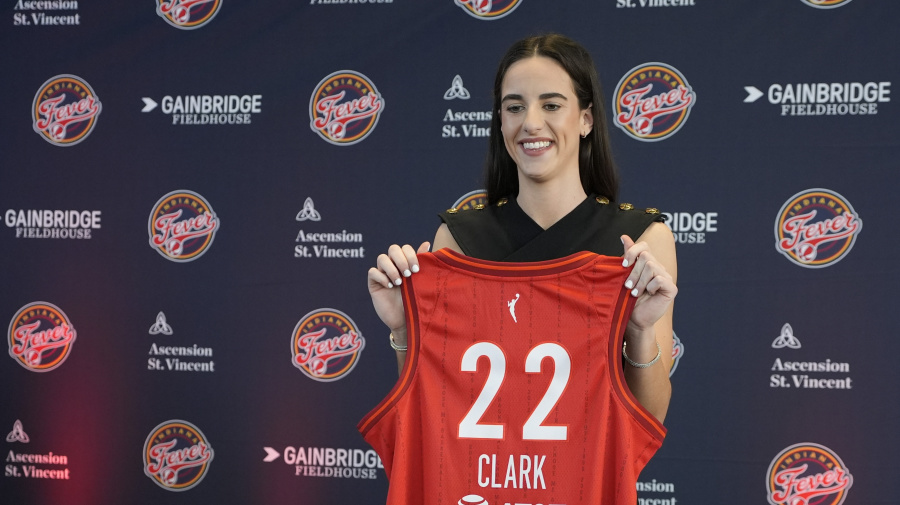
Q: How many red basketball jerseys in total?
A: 1